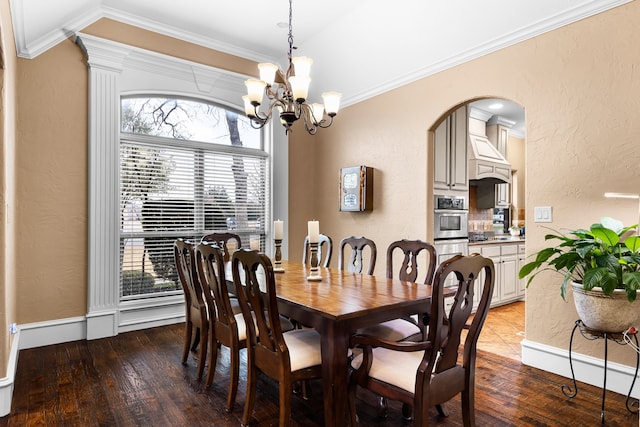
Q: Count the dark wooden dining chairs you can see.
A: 8